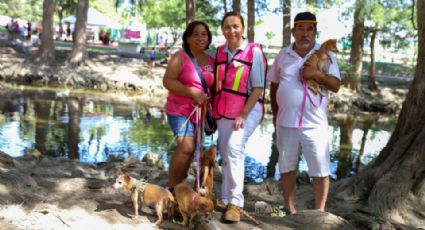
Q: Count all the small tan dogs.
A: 4